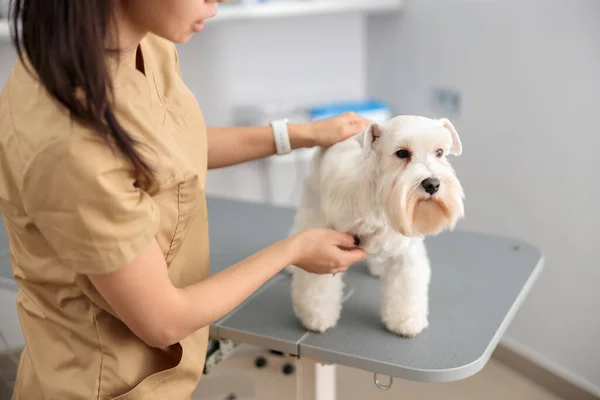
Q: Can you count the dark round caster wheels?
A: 2